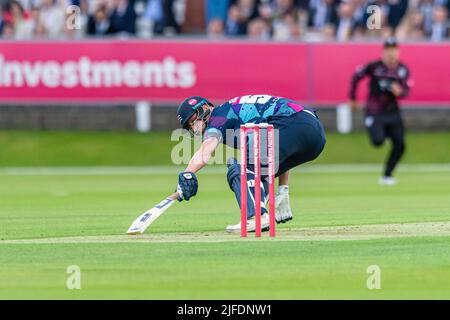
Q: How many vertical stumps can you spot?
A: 3